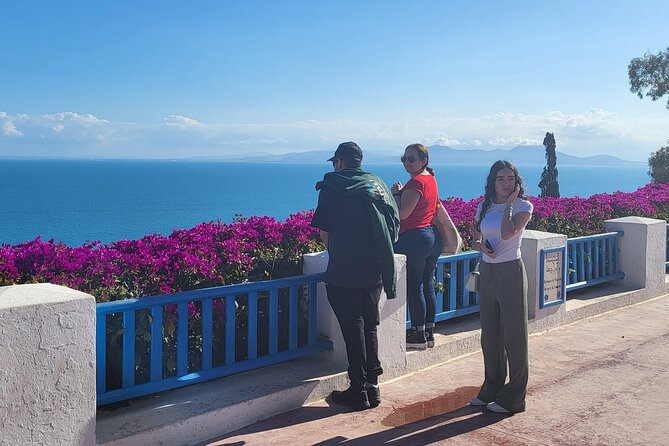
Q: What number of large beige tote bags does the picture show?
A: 1